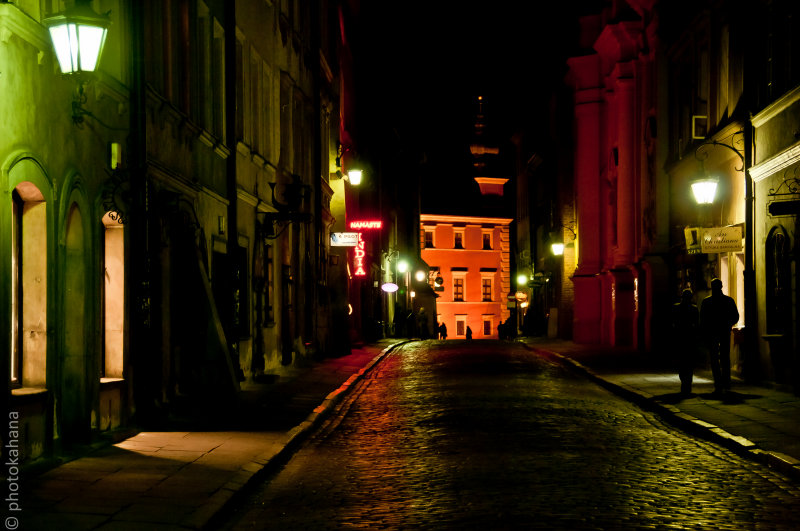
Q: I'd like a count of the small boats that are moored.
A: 0